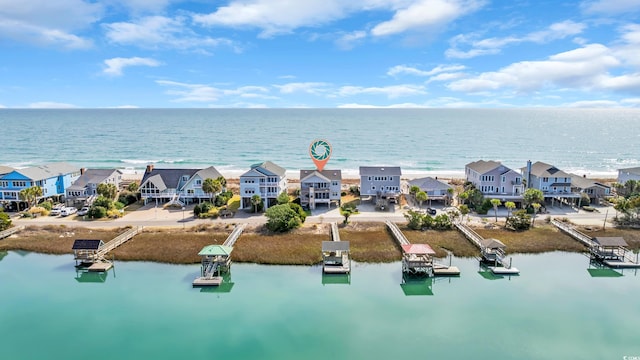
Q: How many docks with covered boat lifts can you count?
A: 6